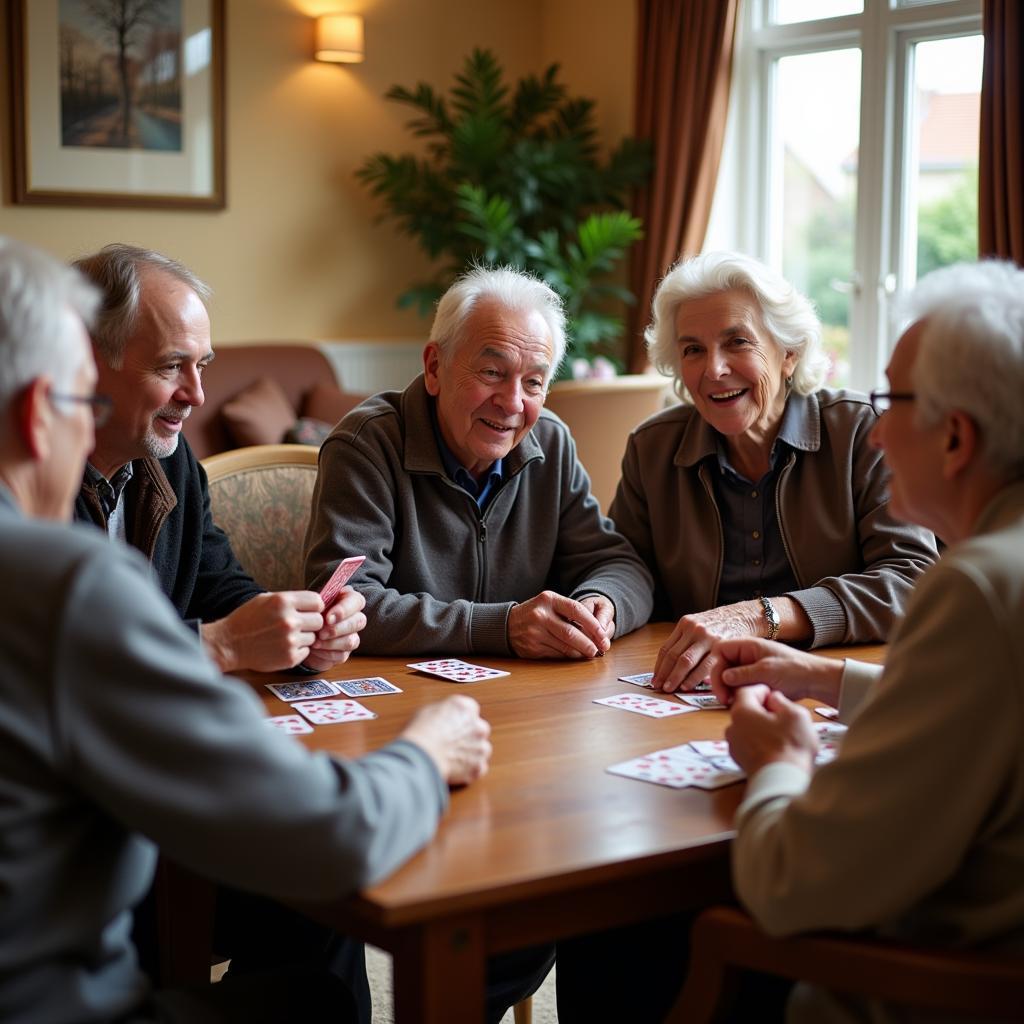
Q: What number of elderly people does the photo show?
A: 5